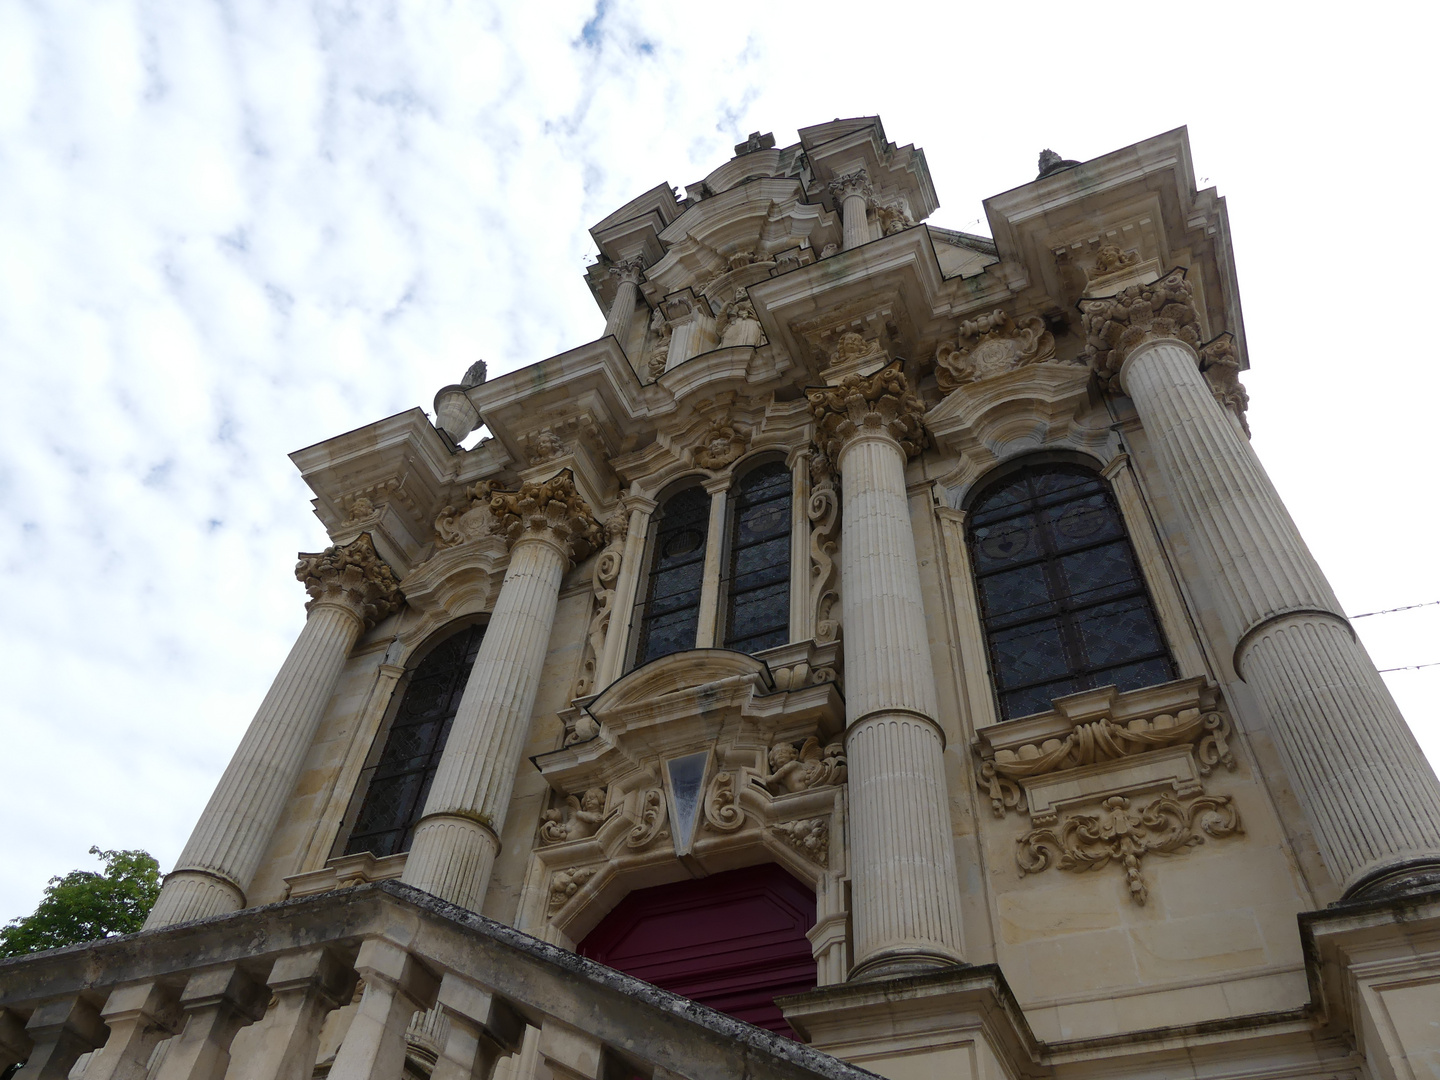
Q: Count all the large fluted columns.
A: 4